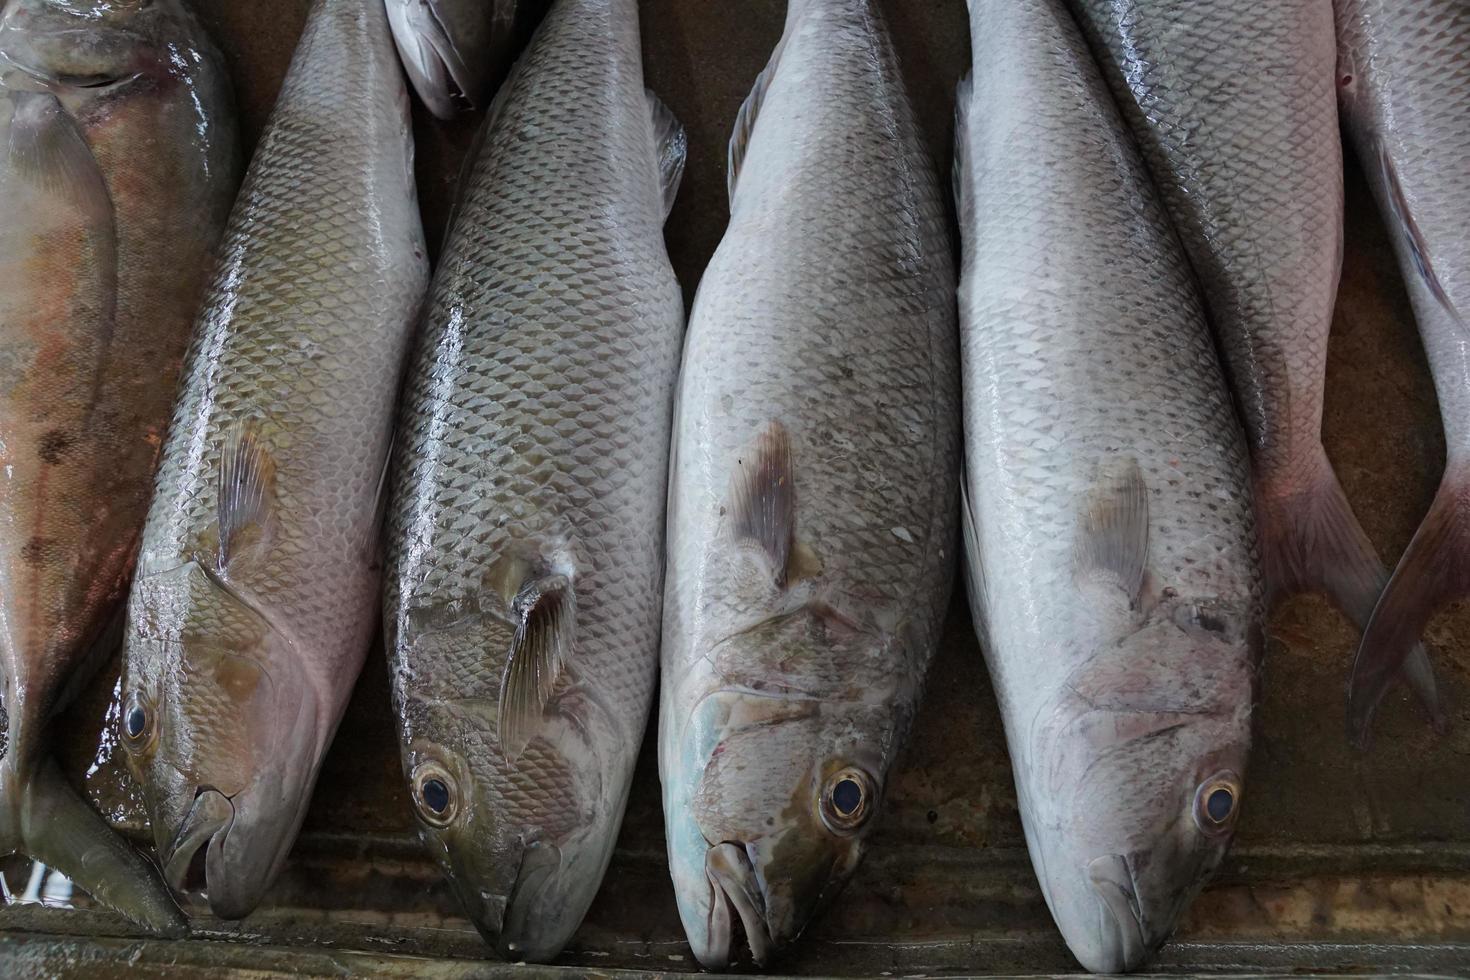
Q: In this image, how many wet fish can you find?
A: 8